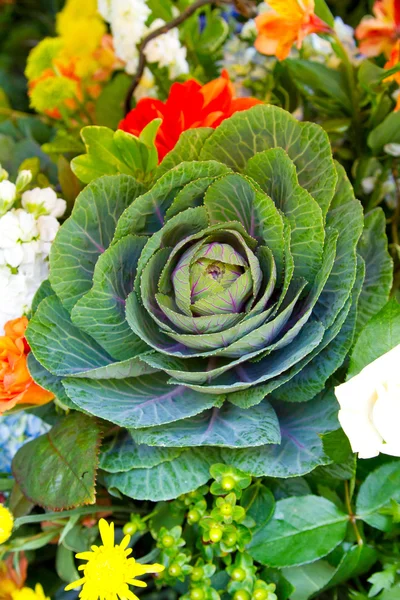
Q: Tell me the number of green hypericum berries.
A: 13